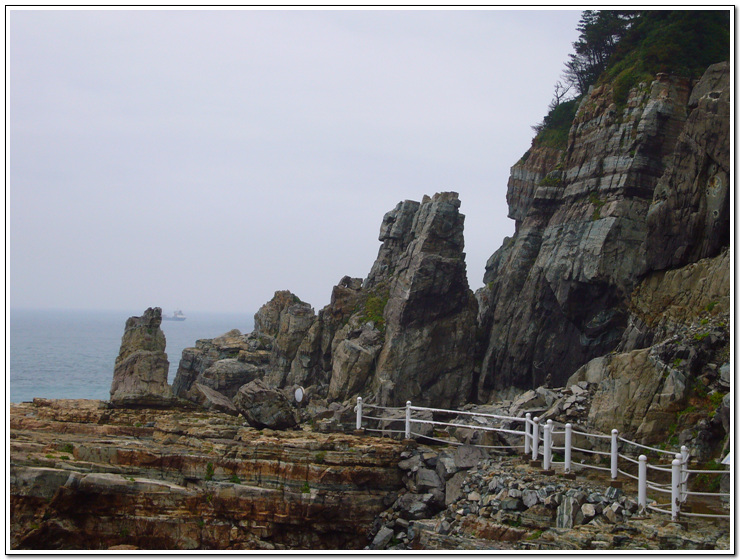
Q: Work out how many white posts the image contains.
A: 12